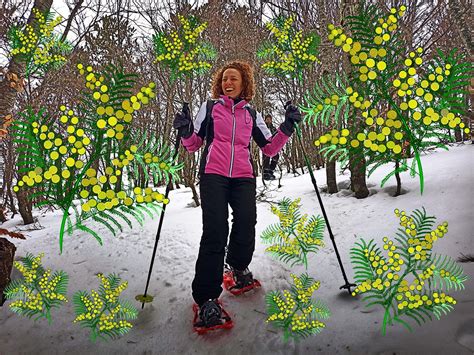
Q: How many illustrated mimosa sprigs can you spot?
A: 10